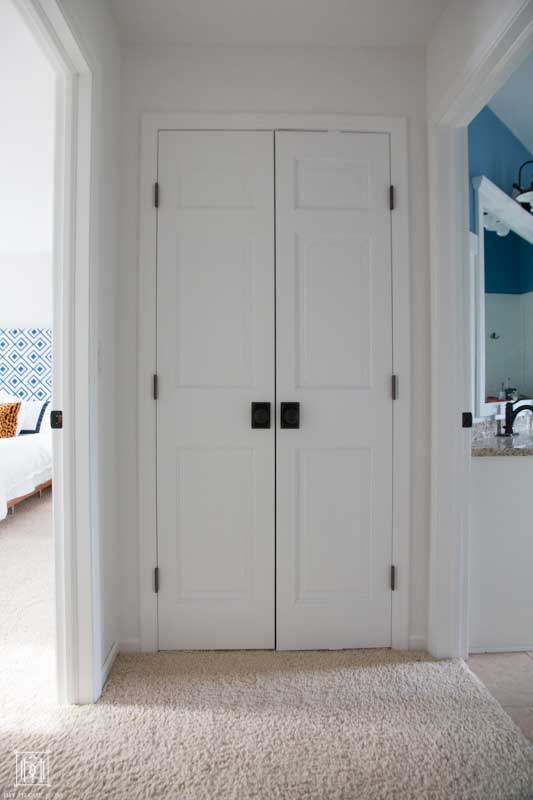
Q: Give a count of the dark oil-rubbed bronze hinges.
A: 6